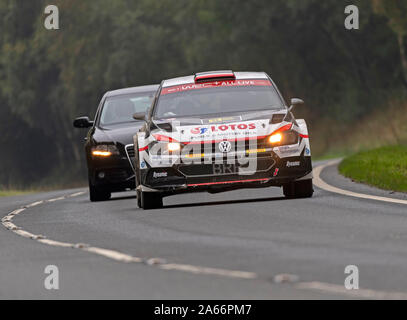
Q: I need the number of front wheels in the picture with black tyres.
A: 3